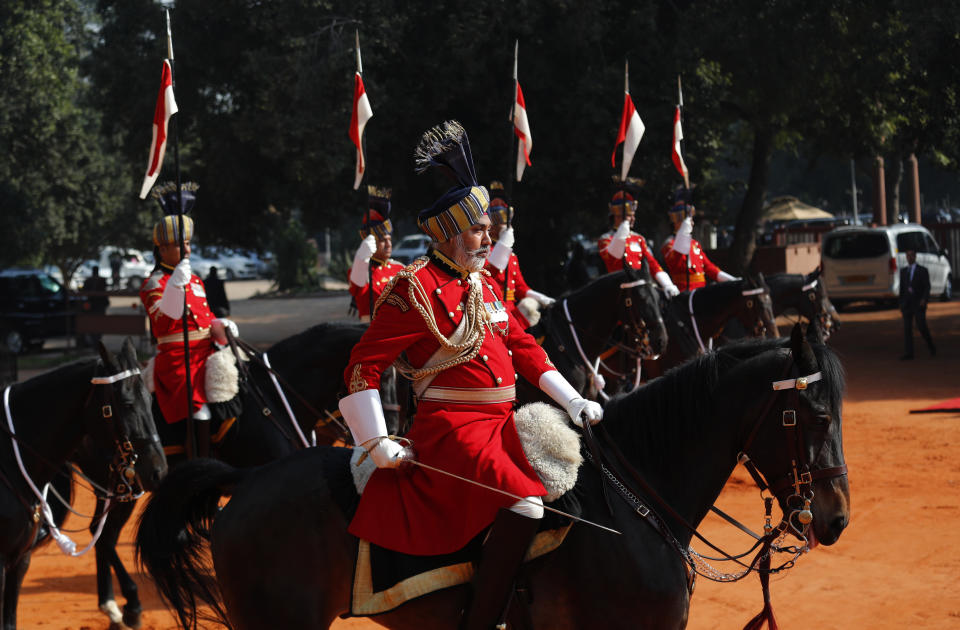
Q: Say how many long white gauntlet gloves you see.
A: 11